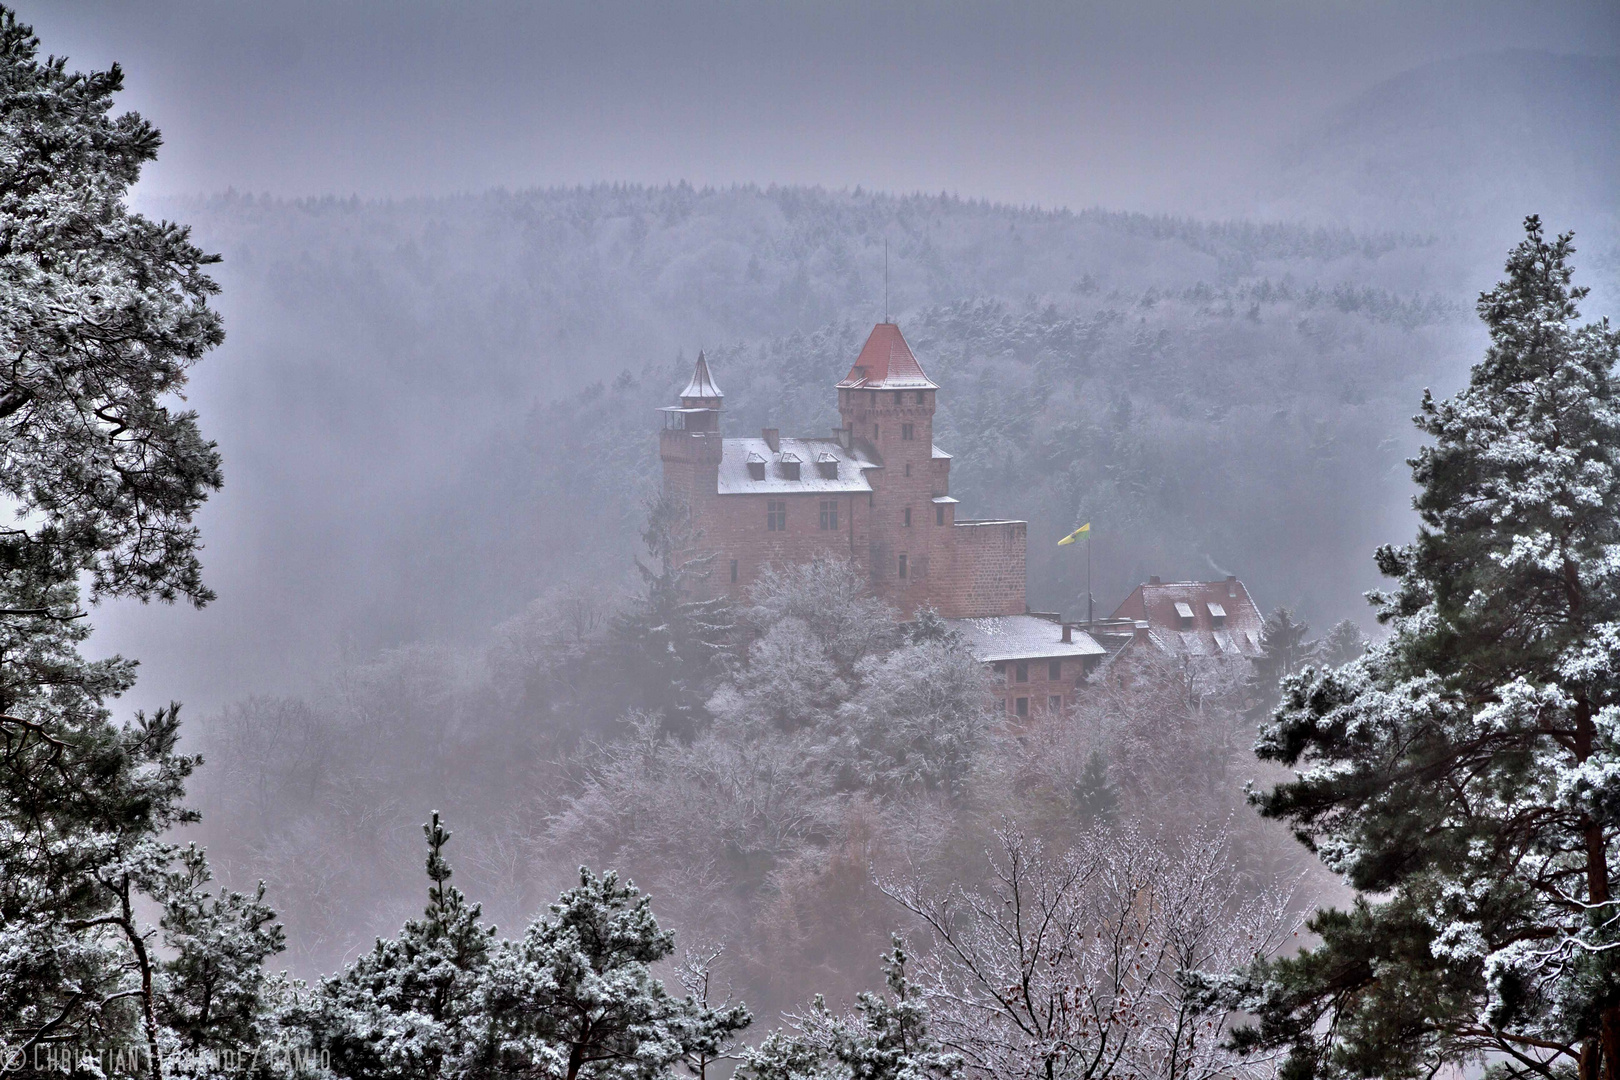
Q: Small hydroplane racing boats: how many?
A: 0